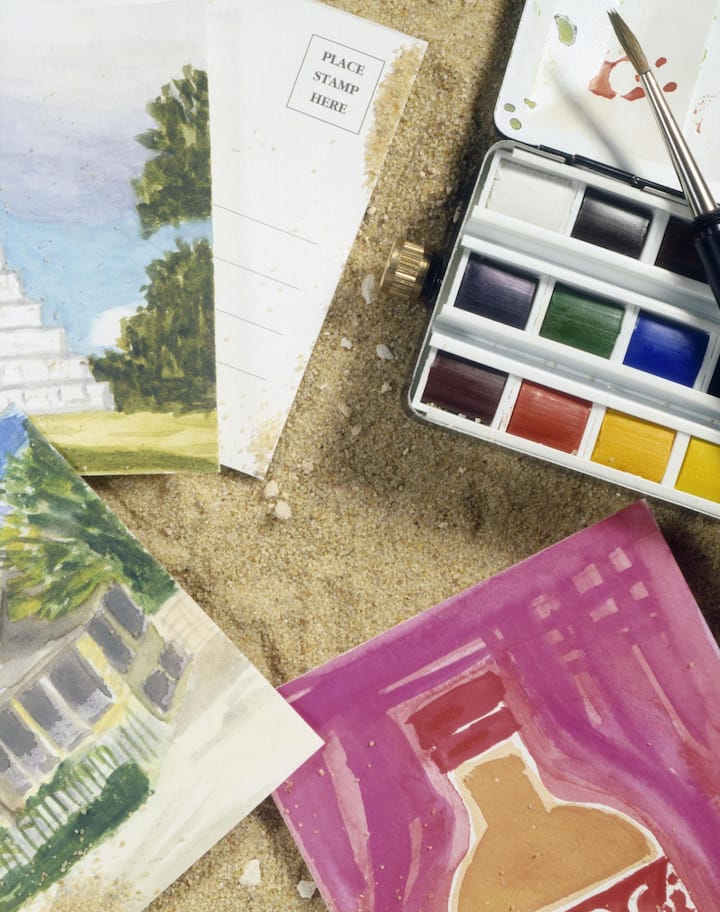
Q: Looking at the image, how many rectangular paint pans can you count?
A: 11